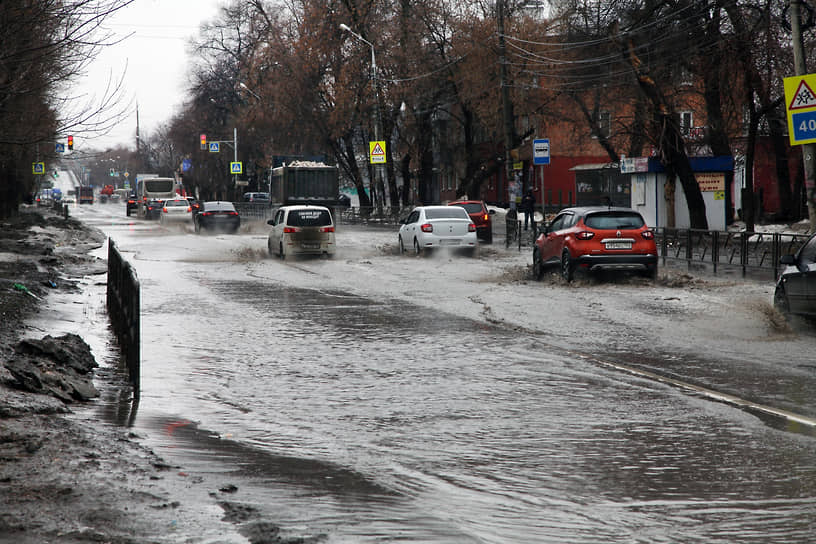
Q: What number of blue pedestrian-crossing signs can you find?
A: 4